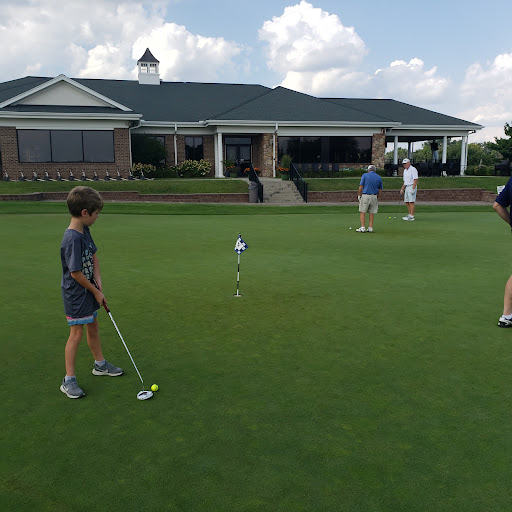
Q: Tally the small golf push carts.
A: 12